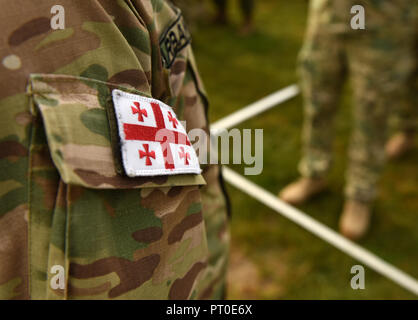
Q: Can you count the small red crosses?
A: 4